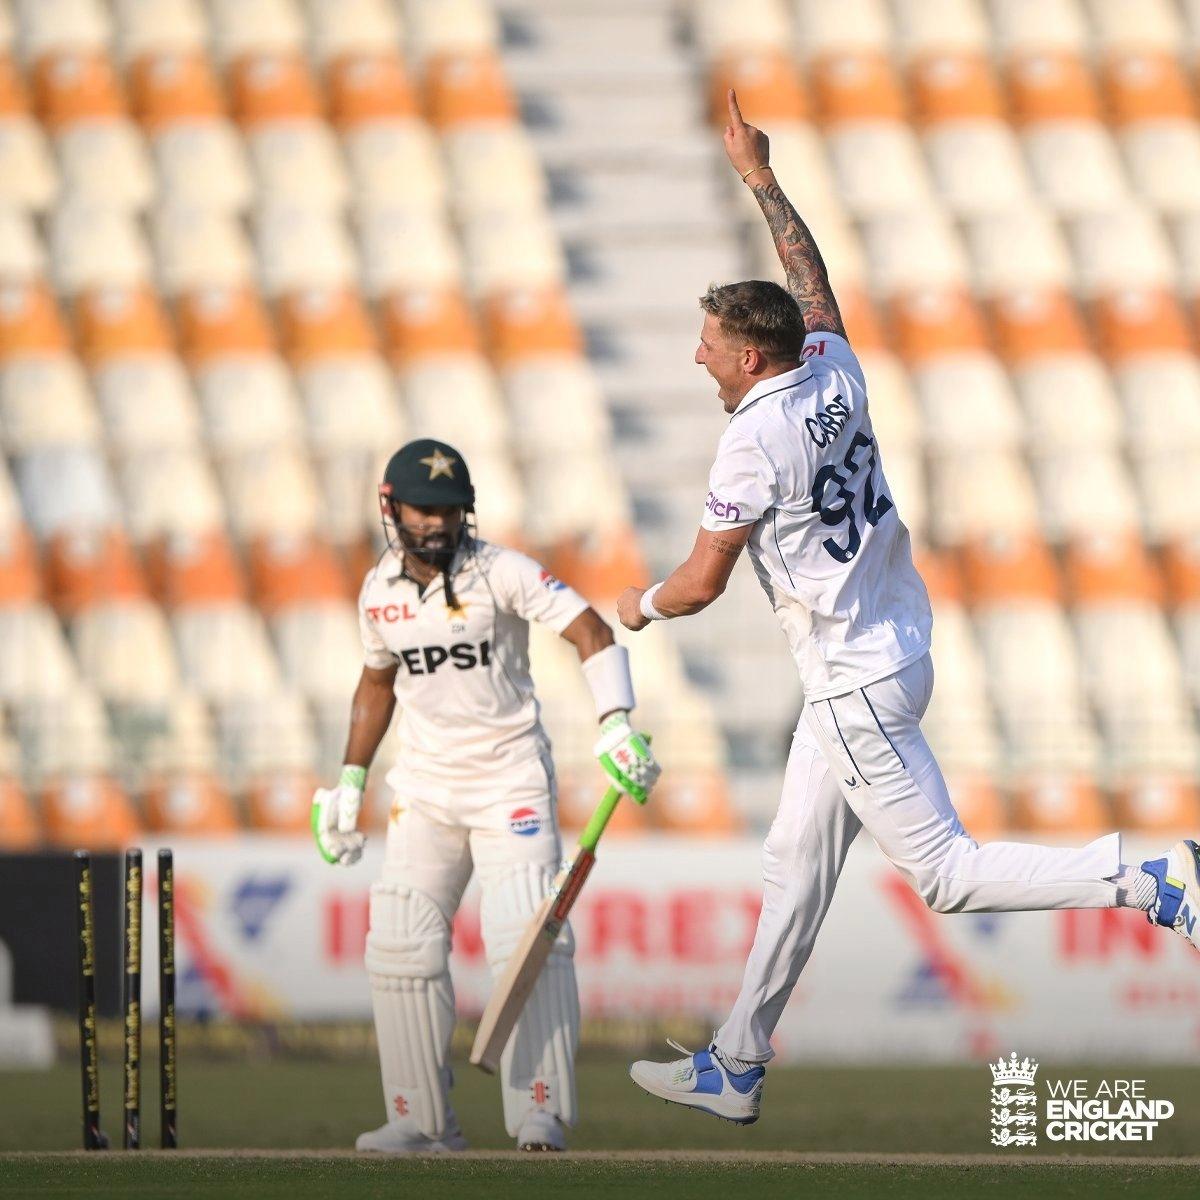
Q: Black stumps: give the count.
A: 3